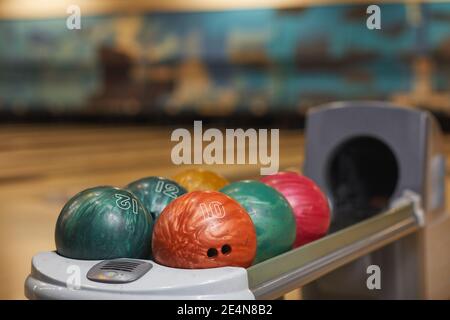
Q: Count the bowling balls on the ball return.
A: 6